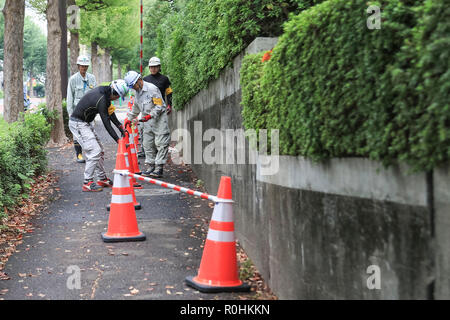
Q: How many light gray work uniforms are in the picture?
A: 2